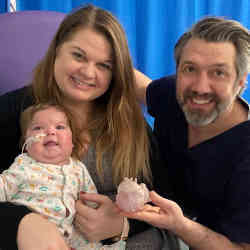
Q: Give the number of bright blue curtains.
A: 1